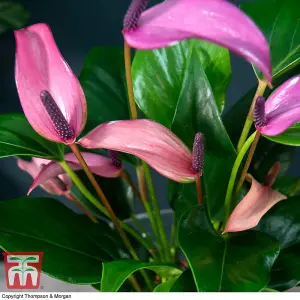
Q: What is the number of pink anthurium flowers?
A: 7